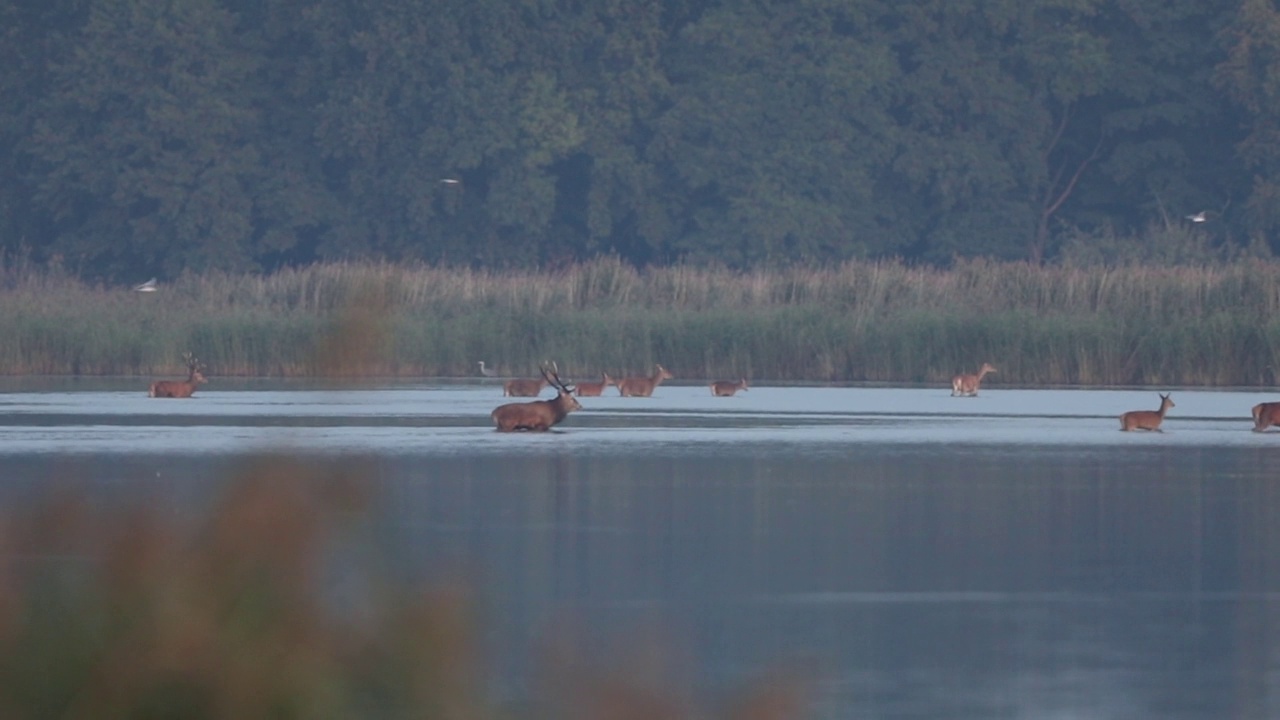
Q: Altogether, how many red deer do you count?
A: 9